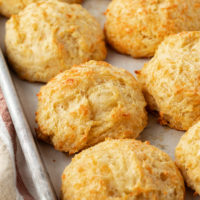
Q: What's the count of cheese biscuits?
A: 7